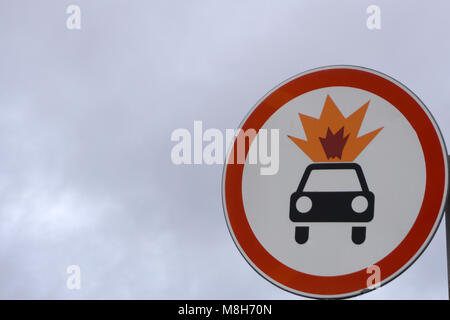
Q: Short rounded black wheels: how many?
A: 2